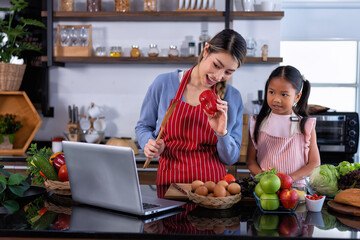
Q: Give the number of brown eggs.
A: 8